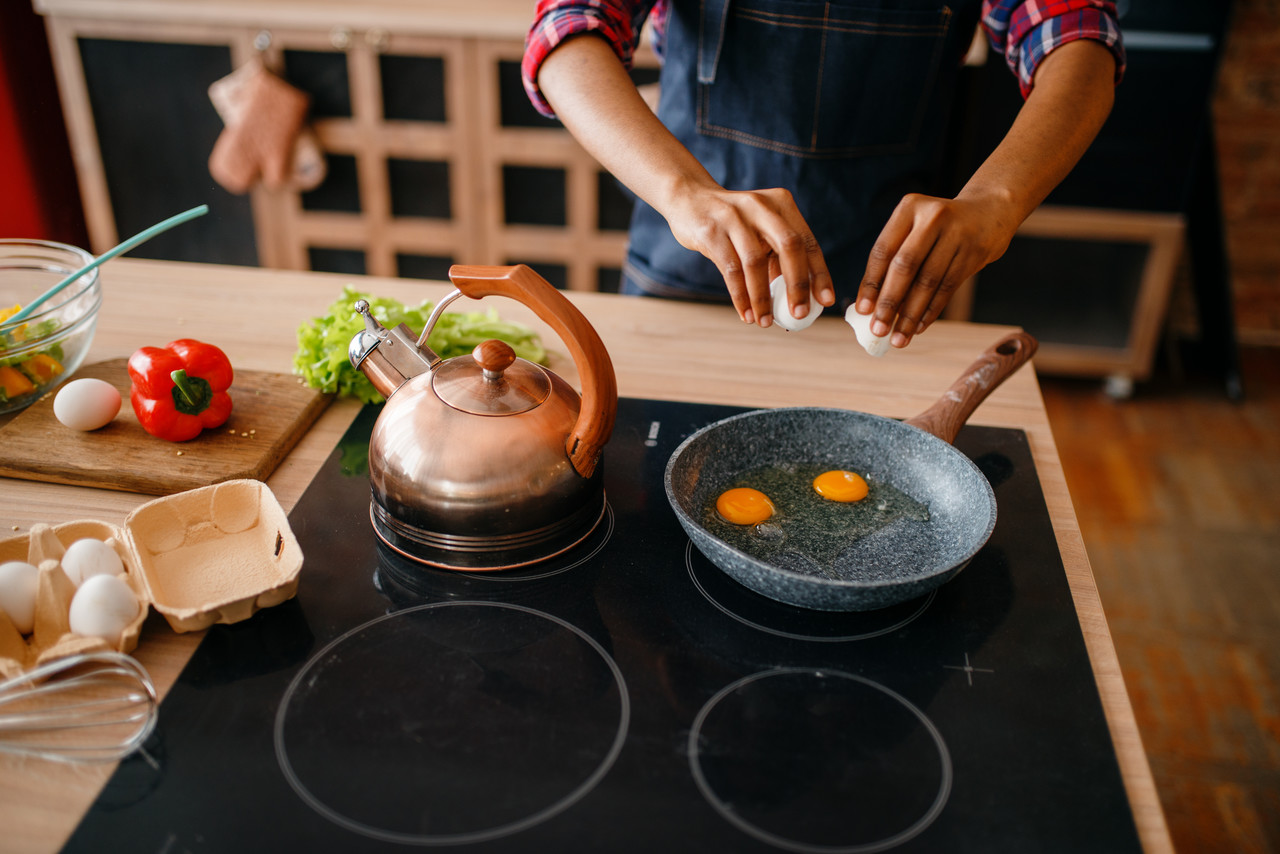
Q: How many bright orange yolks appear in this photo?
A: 2